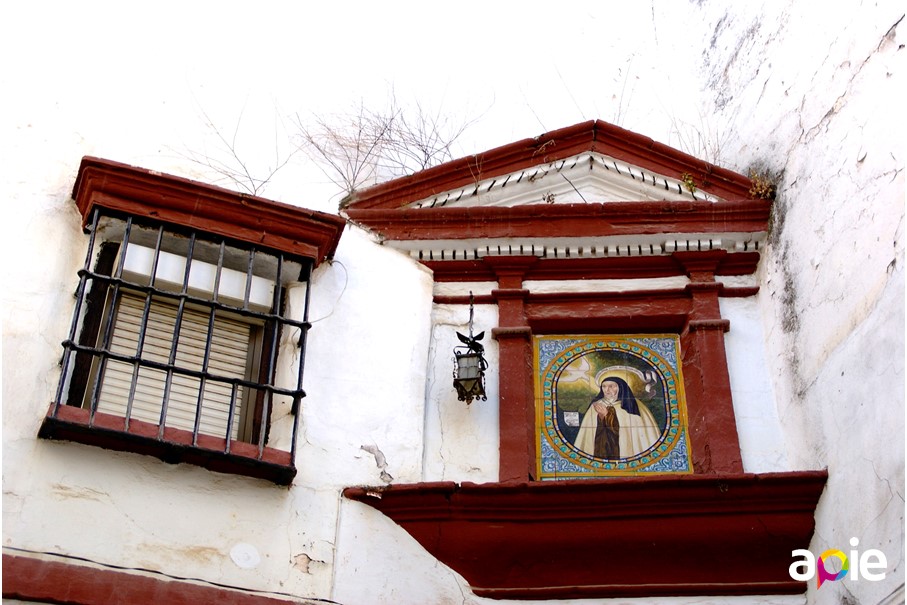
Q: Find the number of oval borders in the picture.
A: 1